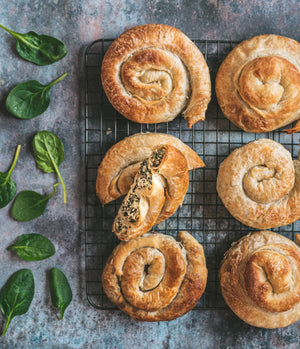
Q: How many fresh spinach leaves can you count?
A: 8